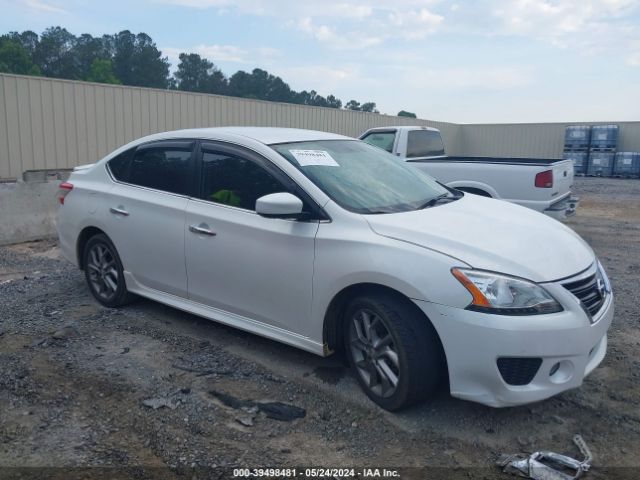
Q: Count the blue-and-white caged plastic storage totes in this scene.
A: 5